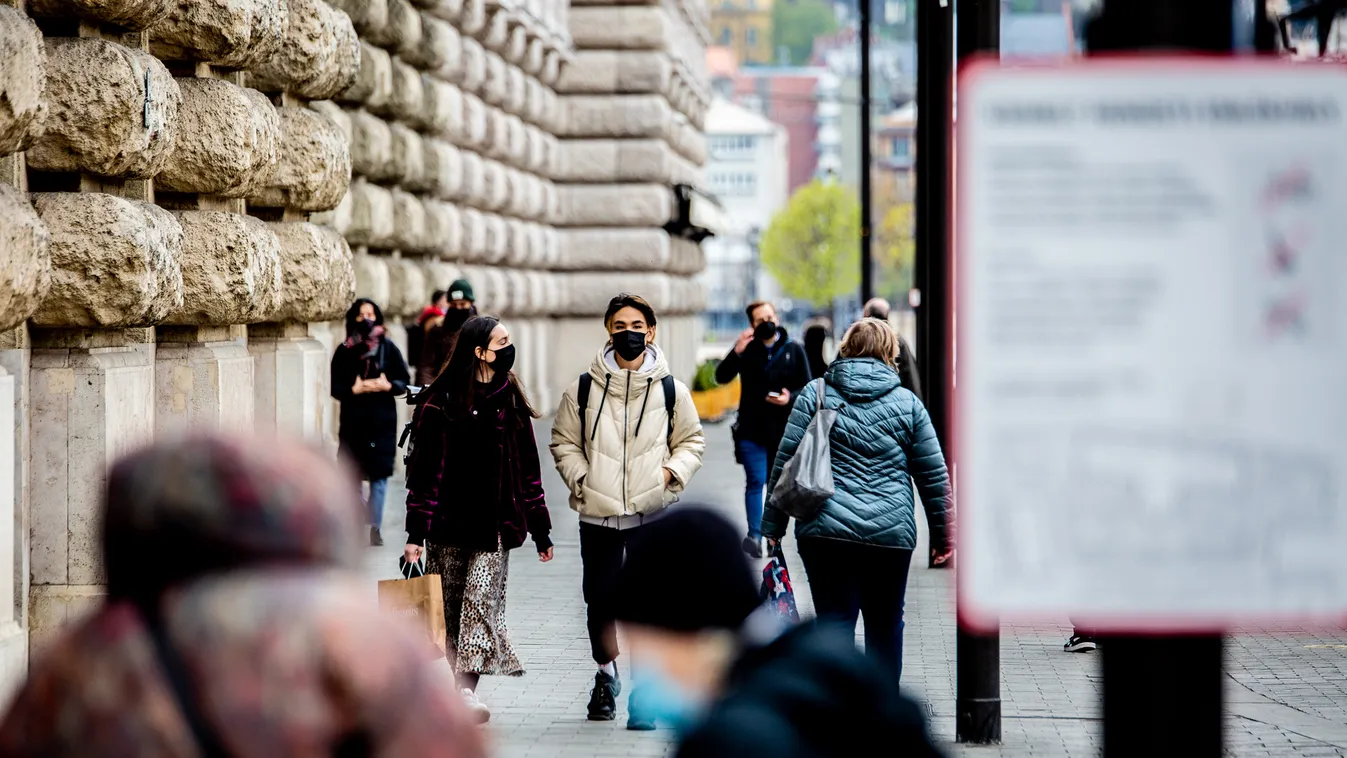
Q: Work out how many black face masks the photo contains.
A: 5